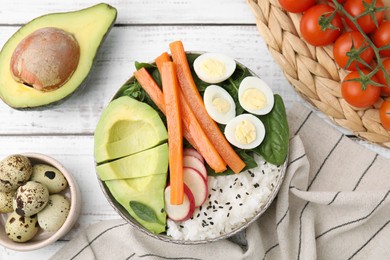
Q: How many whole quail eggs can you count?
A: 6